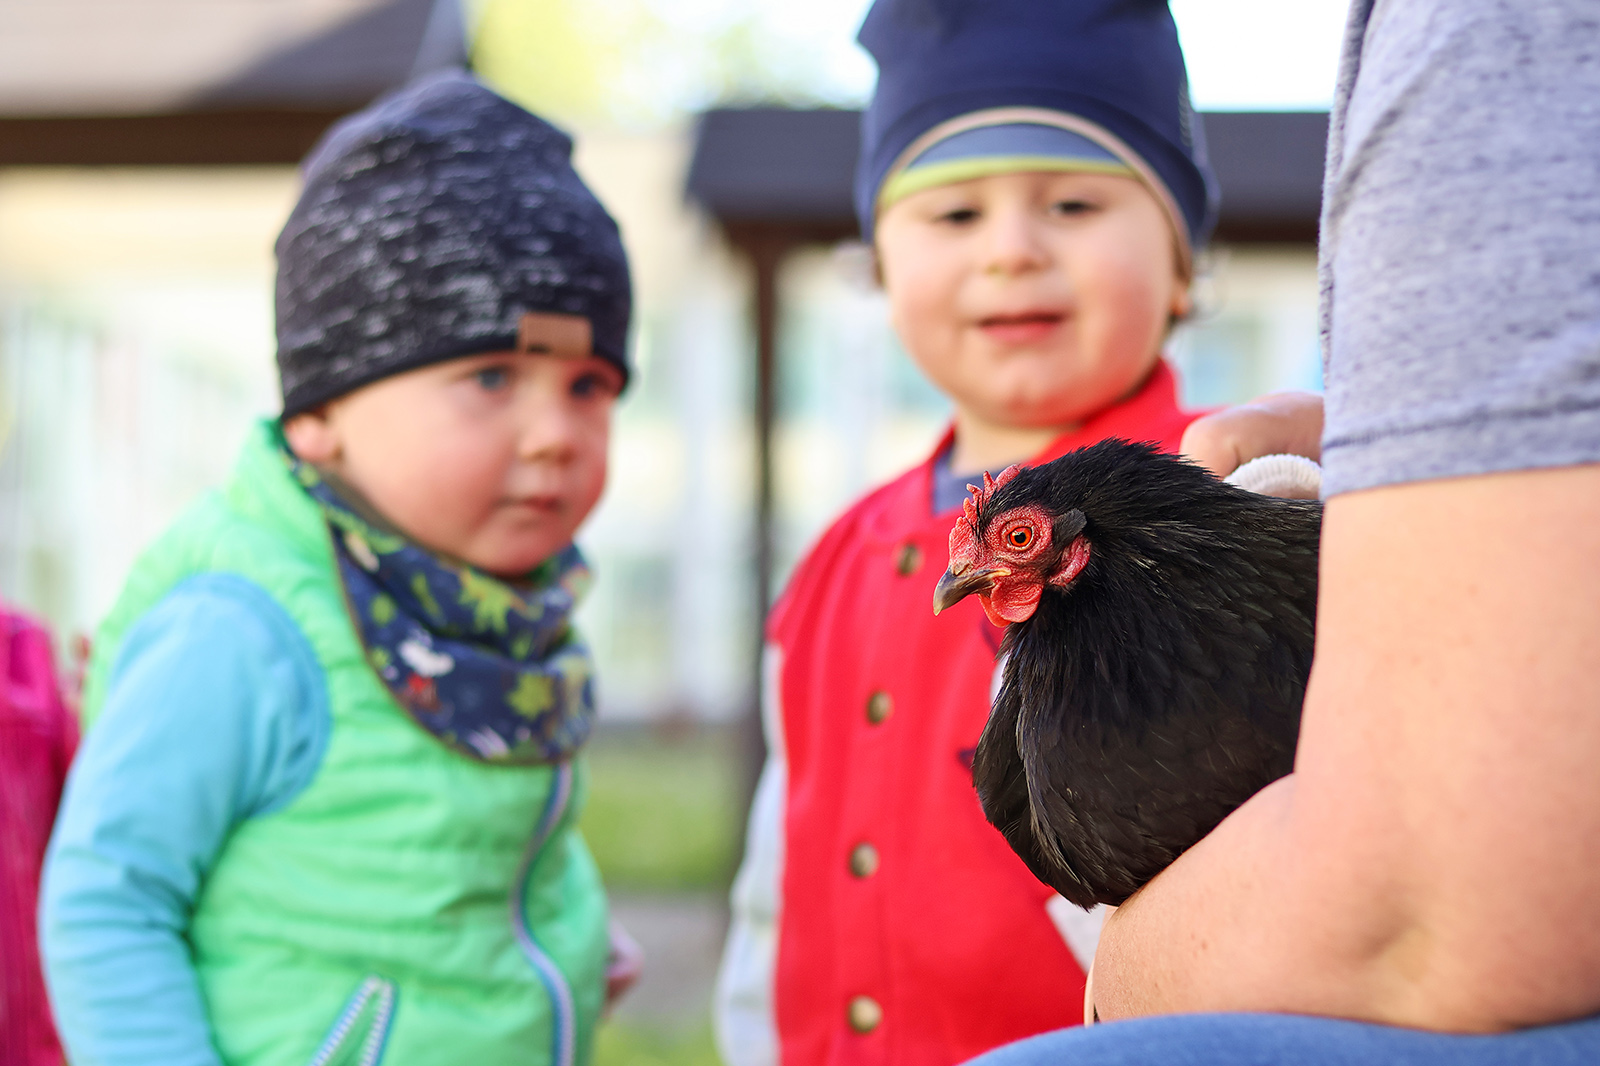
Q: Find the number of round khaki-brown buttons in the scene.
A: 4